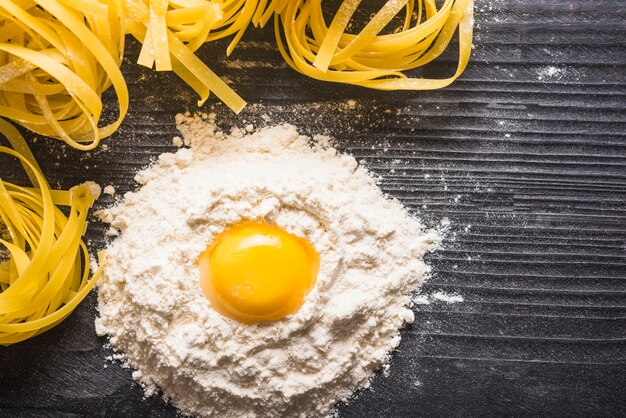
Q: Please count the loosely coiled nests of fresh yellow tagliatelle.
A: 4